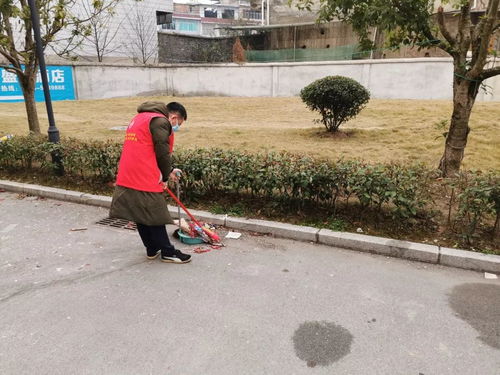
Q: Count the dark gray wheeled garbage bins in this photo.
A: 0